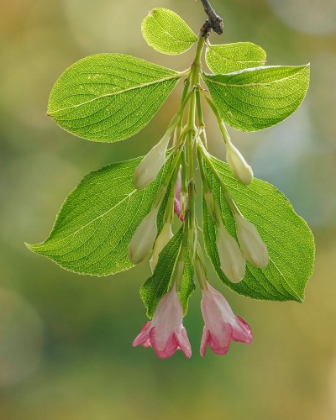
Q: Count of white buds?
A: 6